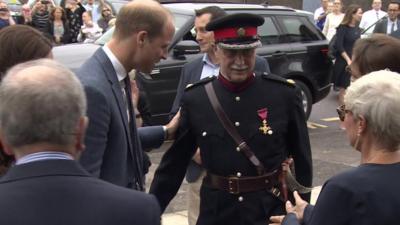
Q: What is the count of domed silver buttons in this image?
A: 7